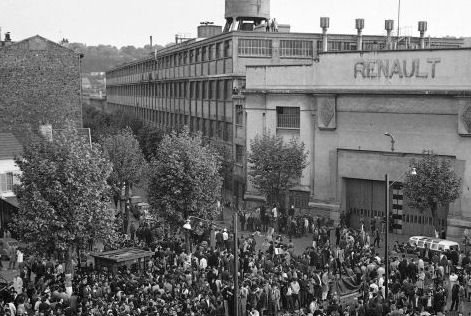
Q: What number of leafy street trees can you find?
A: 5